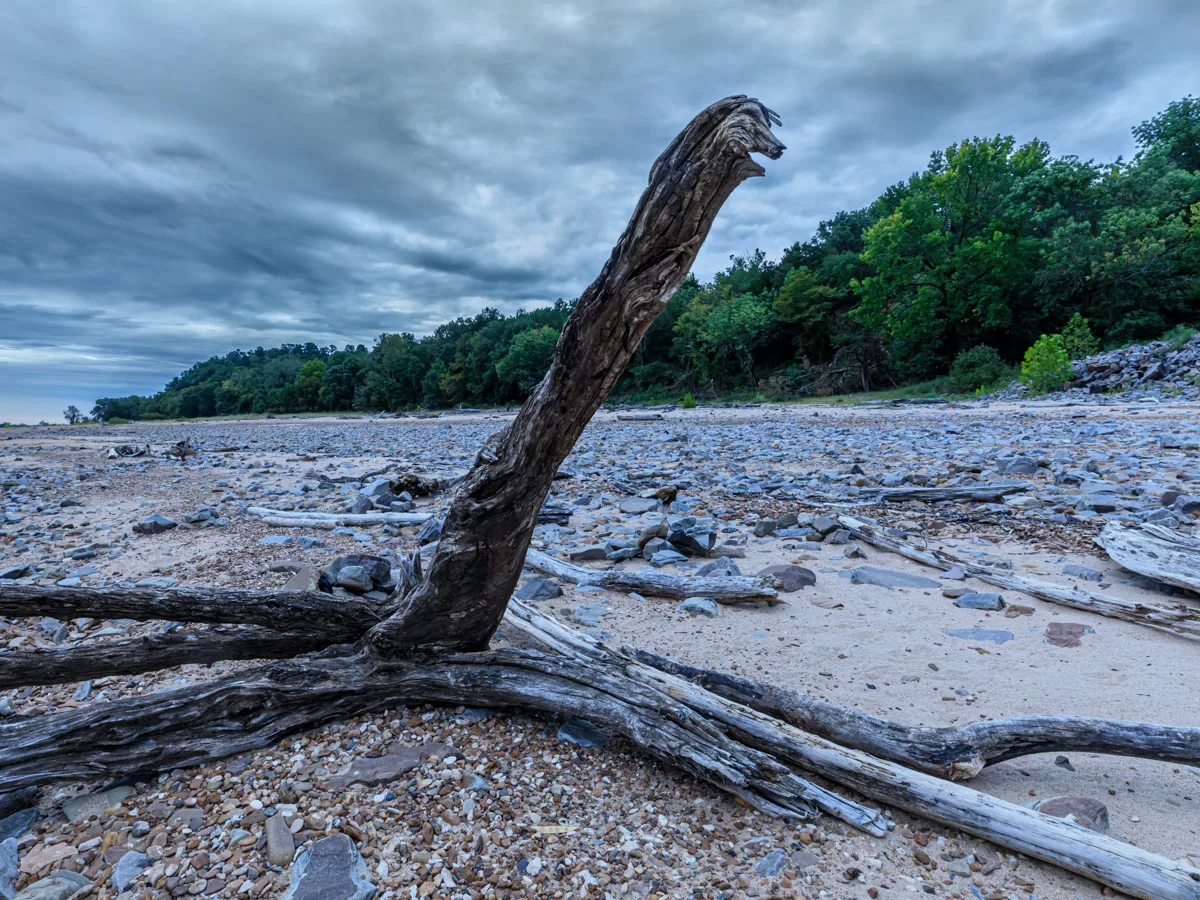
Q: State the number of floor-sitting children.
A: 0